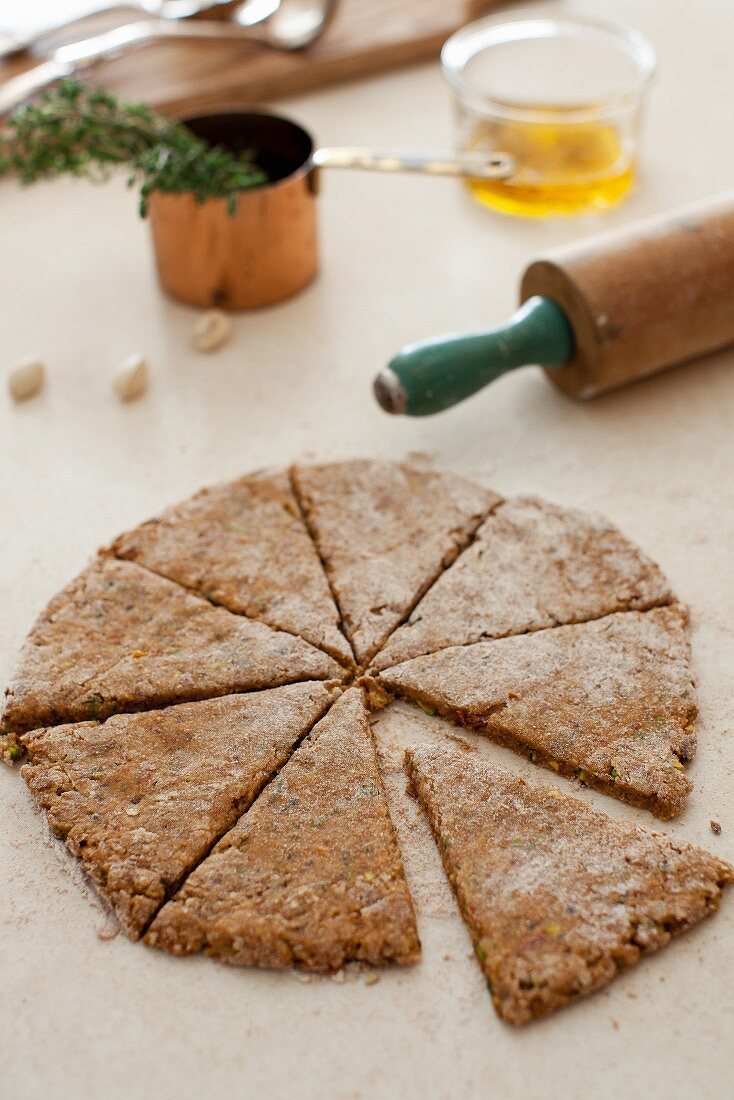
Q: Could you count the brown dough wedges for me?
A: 8